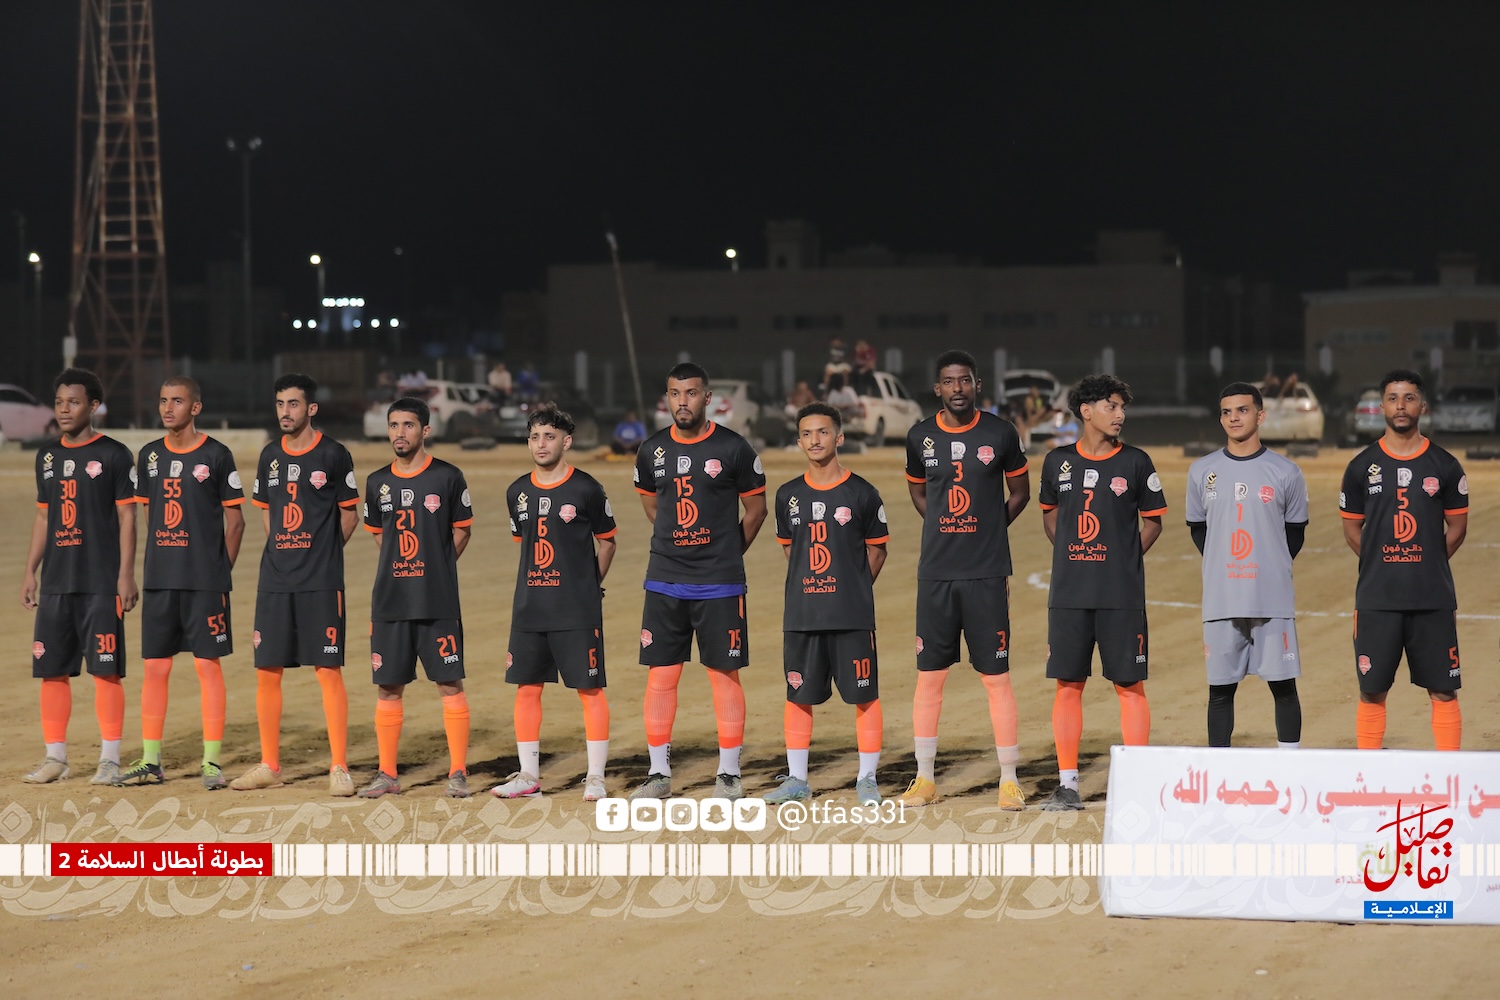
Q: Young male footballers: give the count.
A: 11